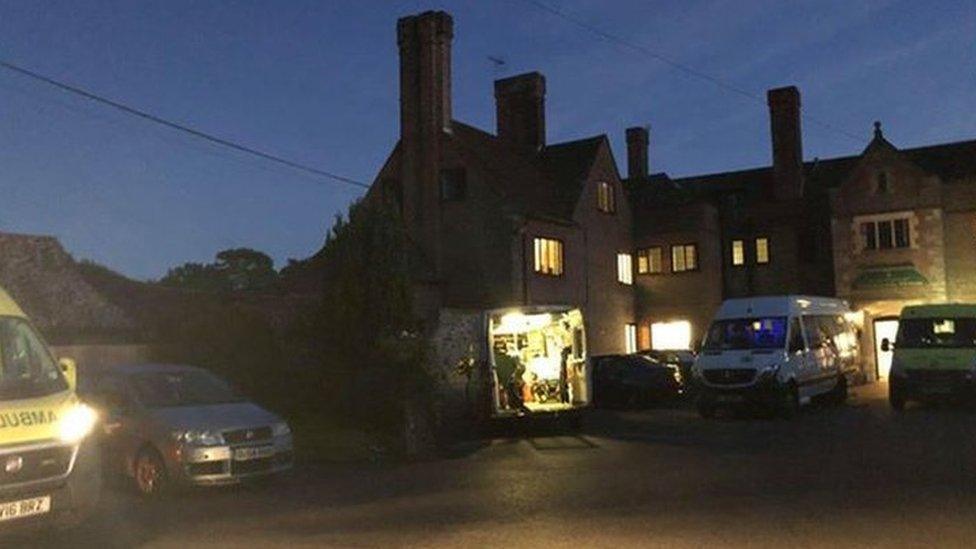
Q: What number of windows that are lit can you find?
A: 9